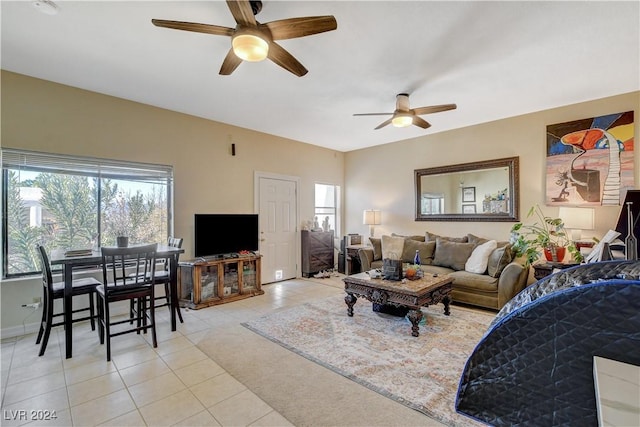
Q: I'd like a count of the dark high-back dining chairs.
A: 3